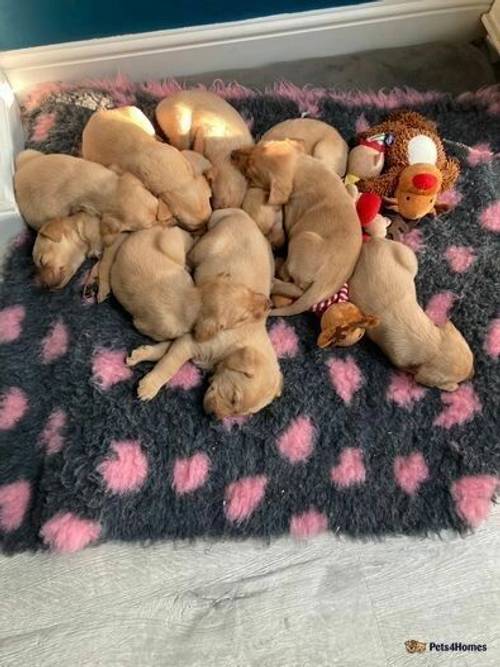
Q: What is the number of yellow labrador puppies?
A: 9